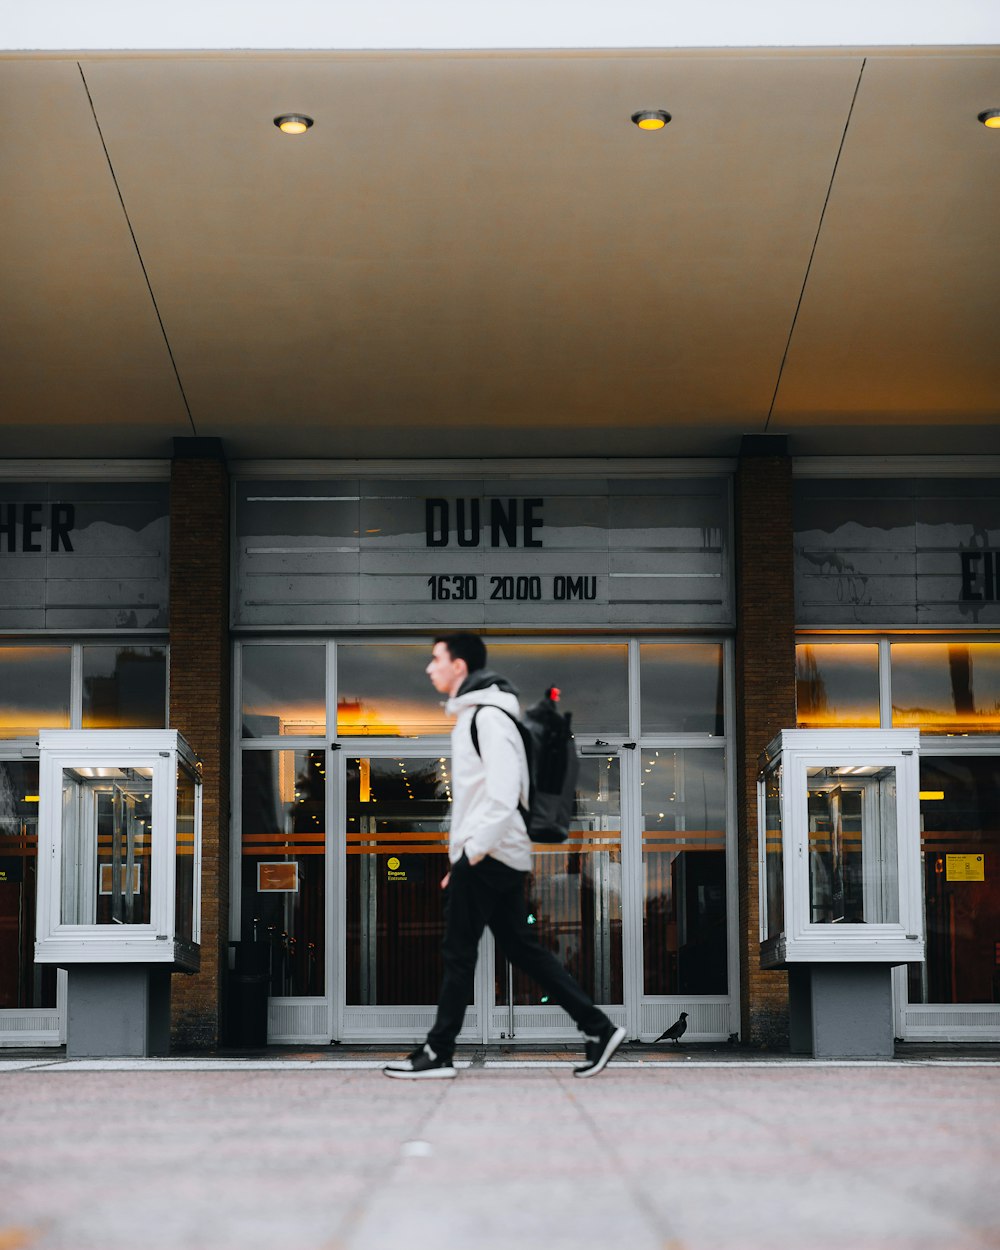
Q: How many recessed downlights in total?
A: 3